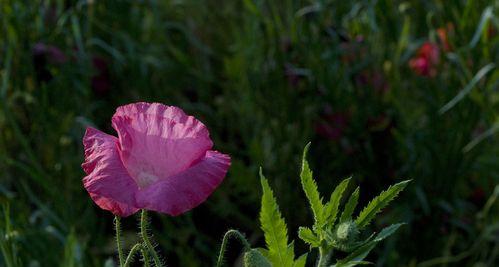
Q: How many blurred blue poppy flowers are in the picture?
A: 0